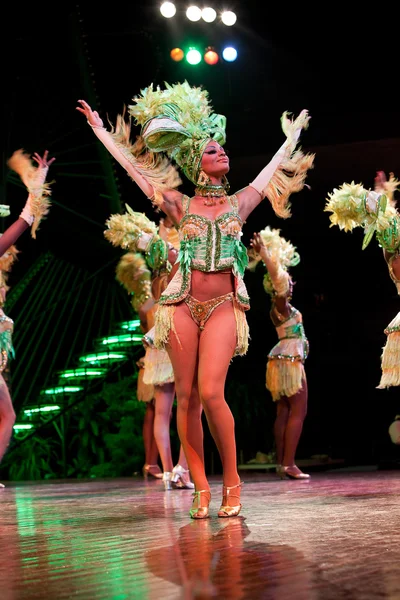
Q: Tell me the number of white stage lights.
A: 4